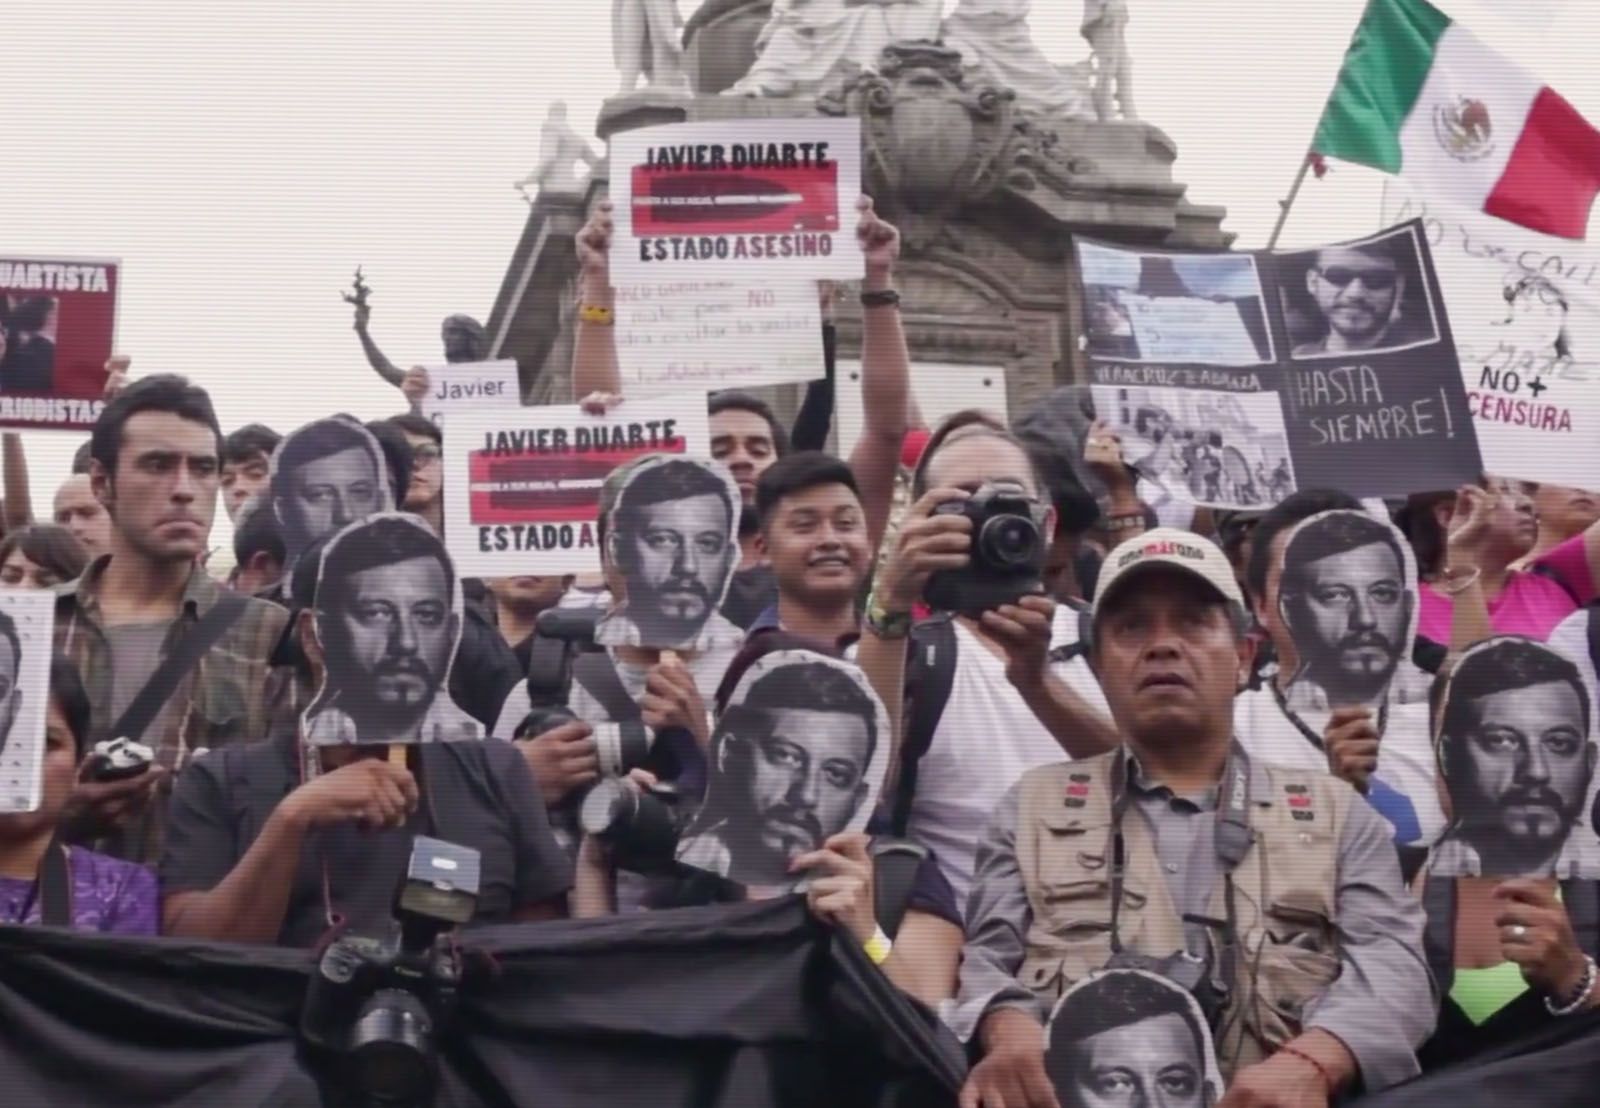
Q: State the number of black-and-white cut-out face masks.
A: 7